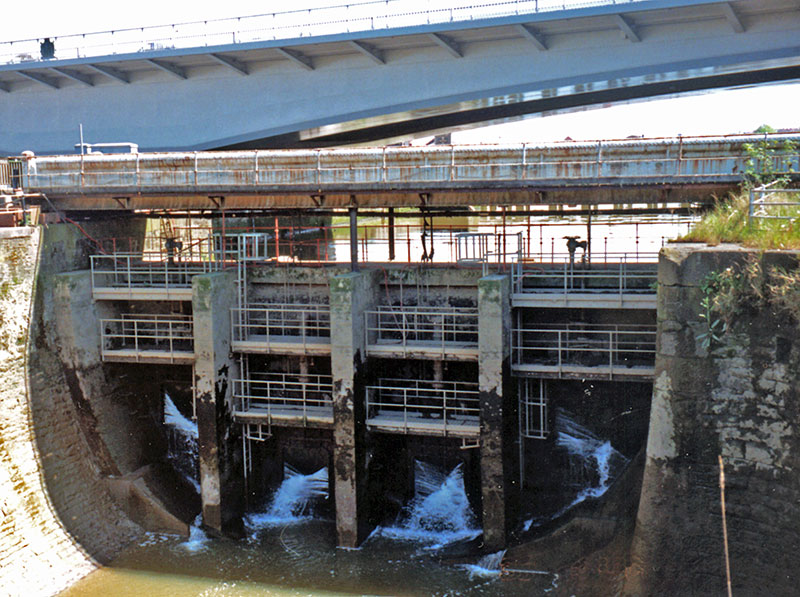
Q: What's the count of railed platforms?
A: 8